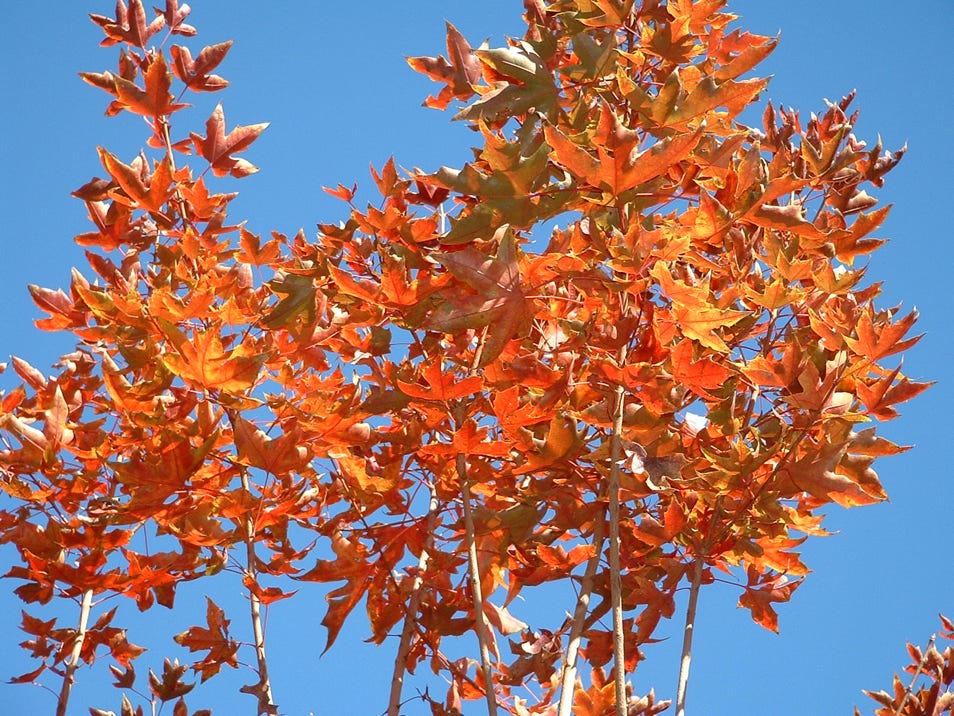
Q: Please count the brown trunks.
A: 7